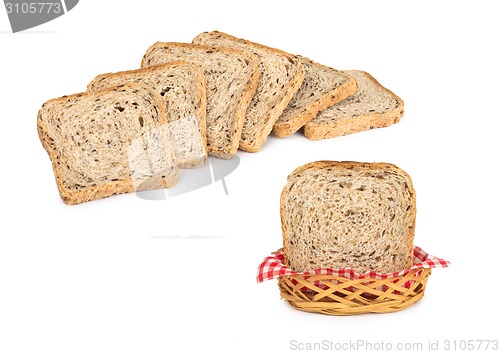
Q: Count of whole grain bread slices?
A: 7